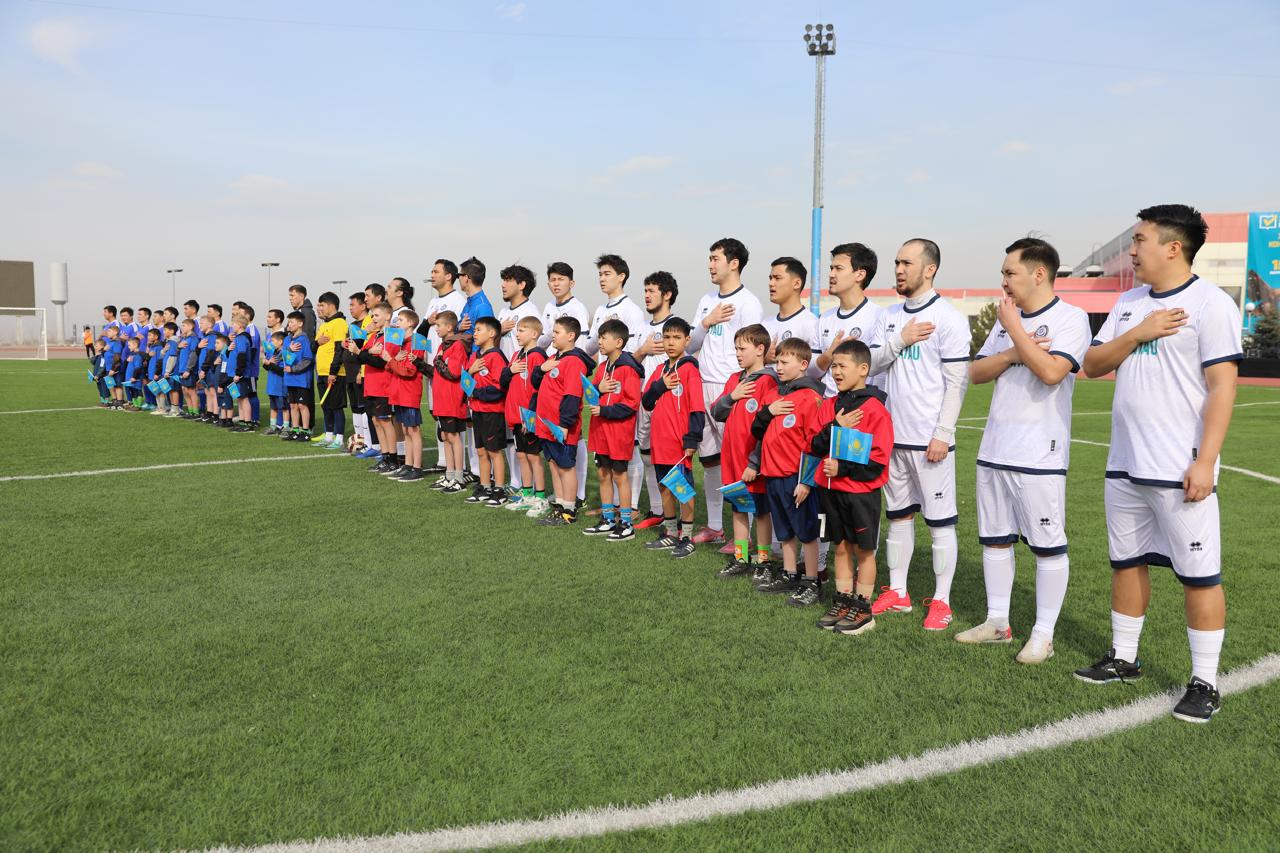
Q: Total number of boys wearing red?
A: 11